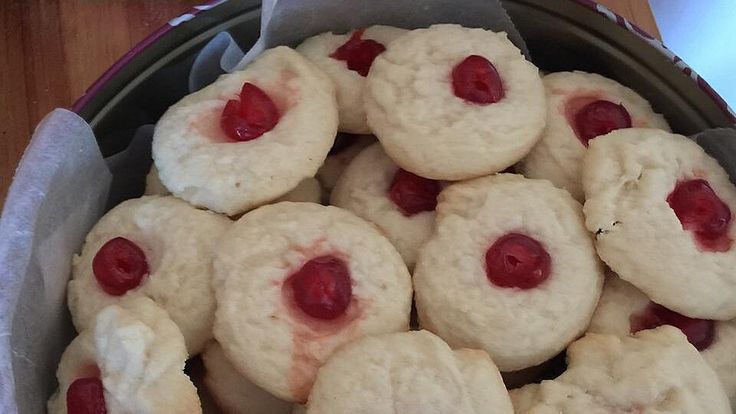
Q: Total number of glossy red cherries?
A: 11